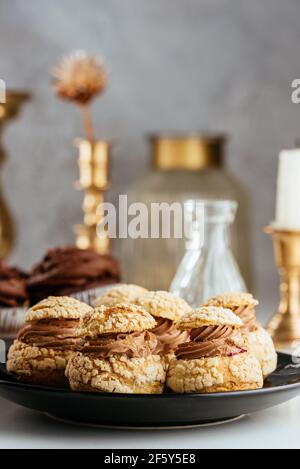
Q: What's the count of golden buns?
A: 6